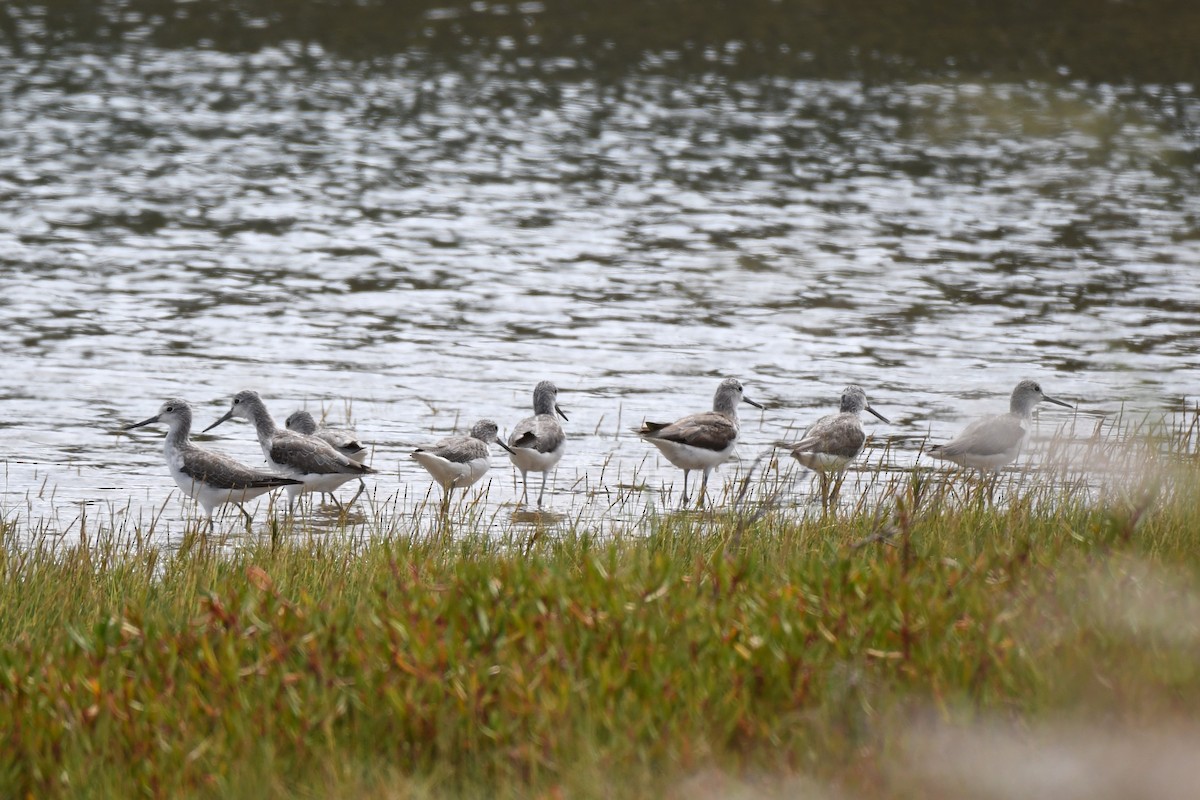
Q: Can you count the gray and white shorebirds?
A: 8